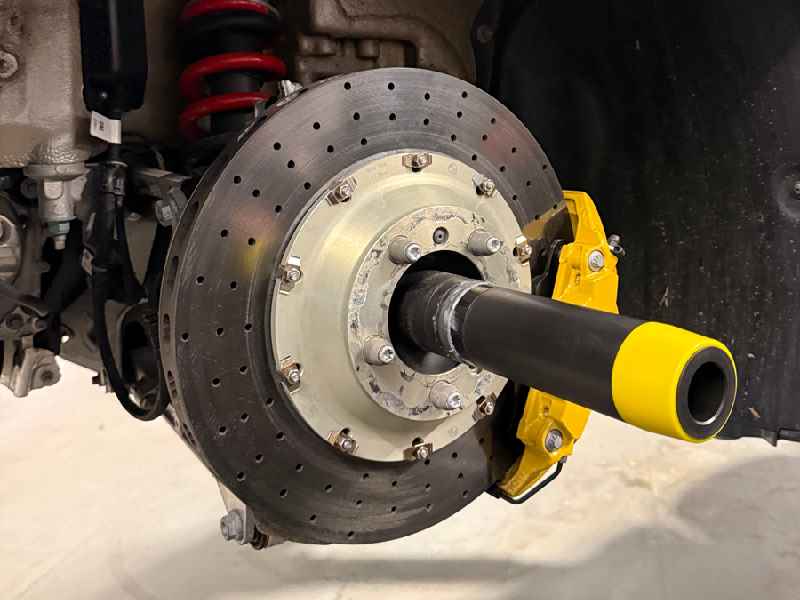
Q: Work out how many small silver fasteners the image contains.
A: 9